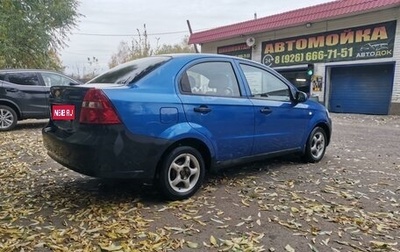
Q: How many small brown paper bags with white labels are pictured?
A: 0